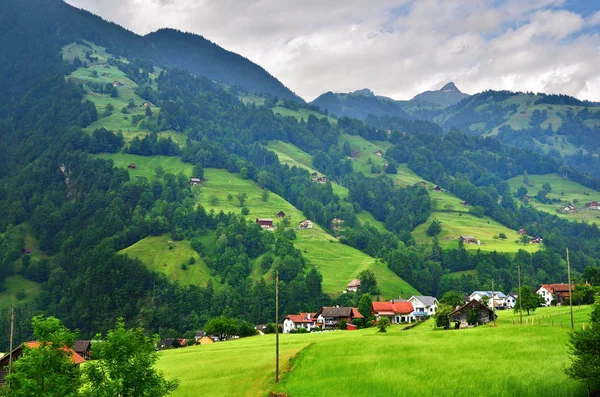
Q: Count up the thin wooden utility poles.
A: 5